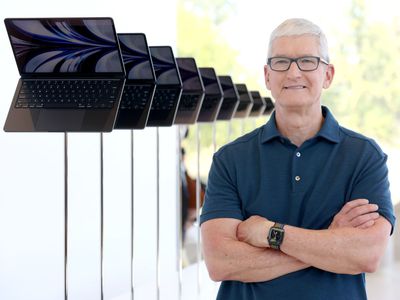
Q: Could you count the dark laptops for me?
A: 9